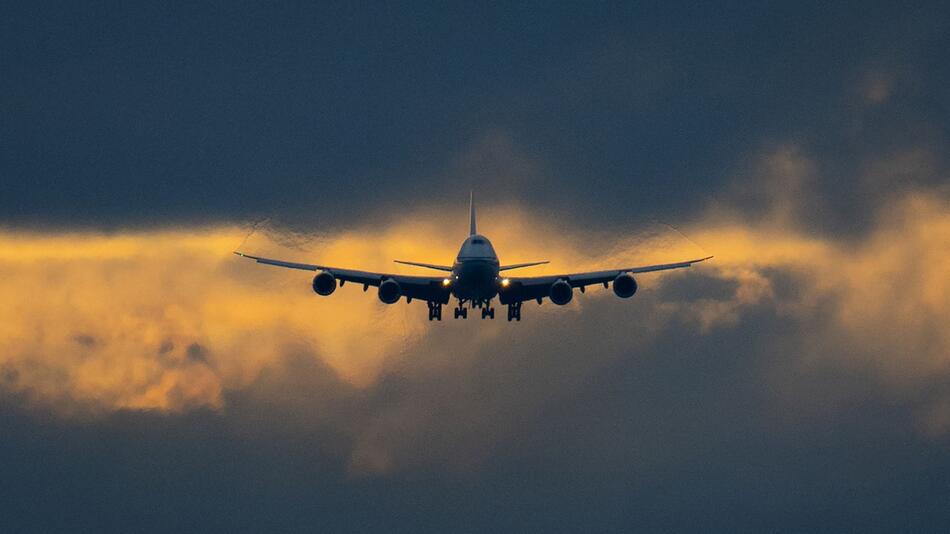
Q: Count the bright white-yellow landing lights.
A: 2